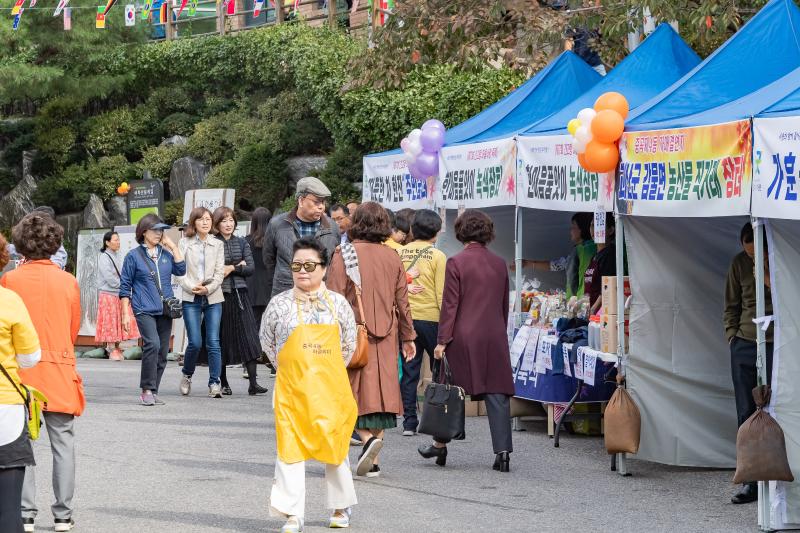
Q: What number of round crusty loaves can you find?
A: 0